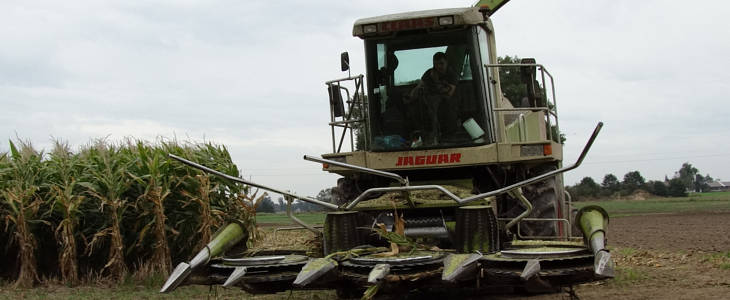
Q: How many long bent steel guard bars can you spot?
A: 3